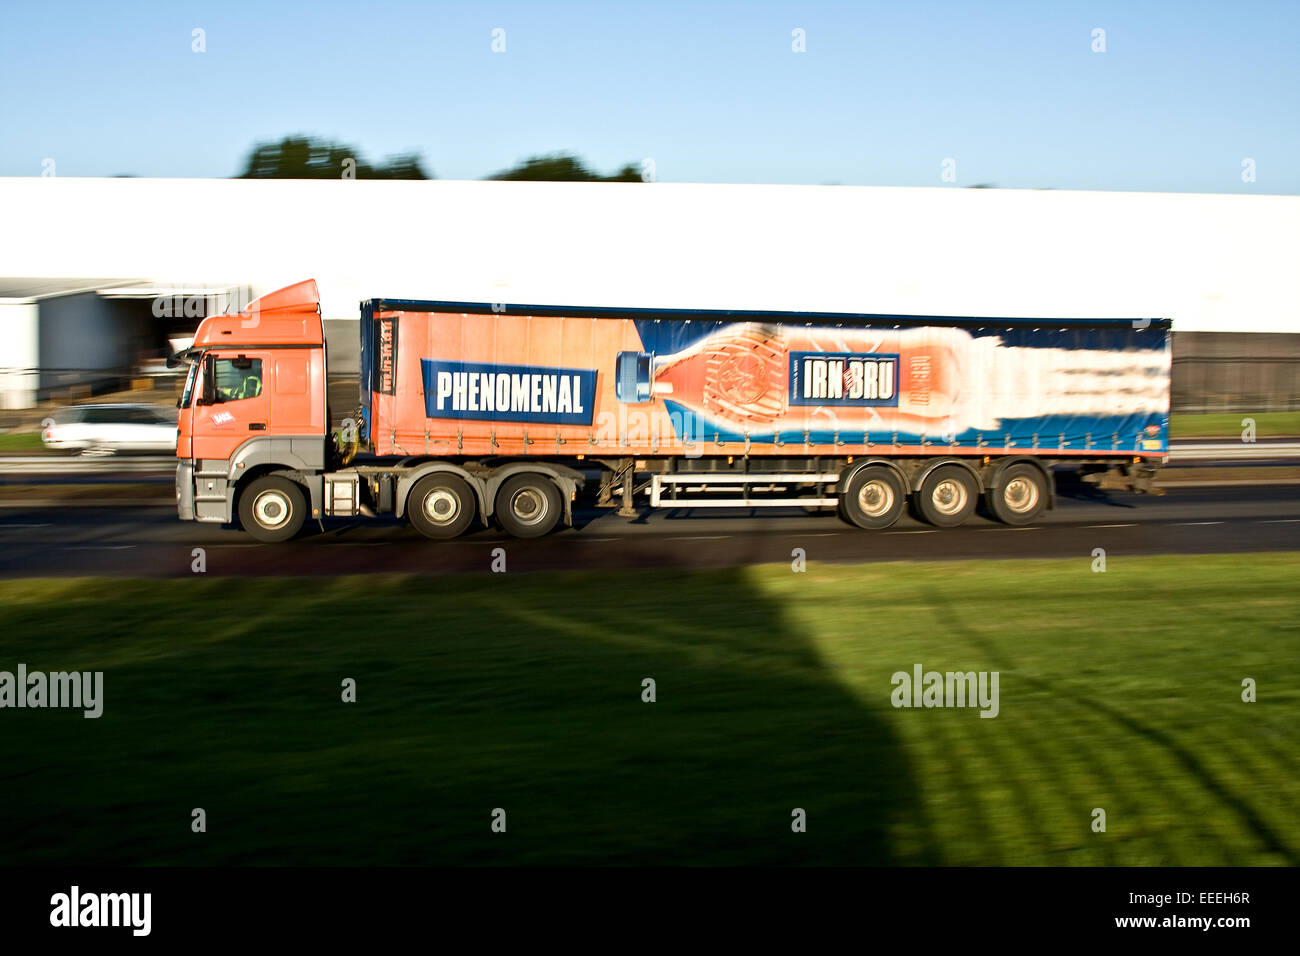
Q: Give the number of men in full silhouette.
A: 0